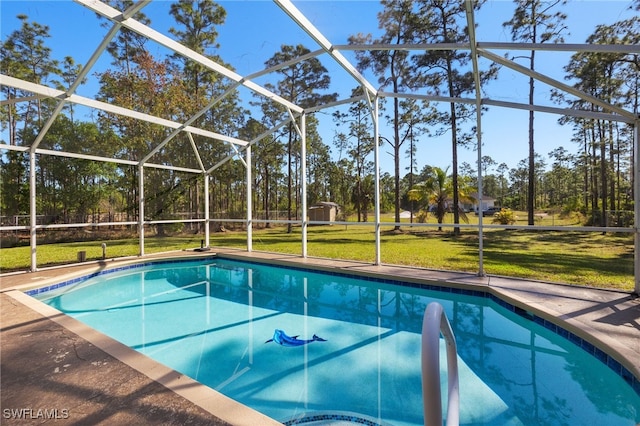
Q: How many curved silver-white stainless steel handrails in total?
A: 1